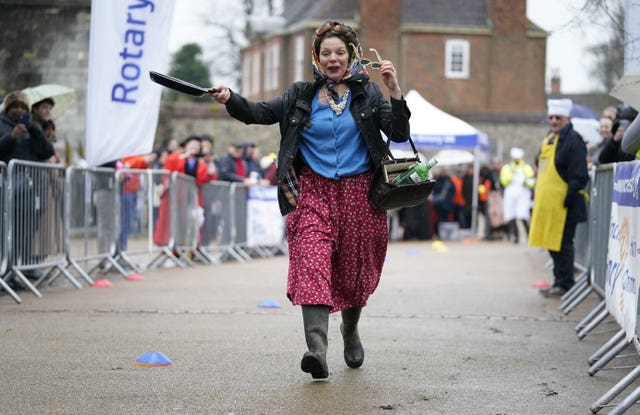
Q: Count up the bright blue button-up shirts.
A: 1